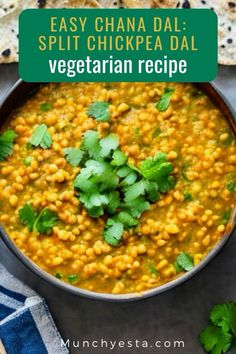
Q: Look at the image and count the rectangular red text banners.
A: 0